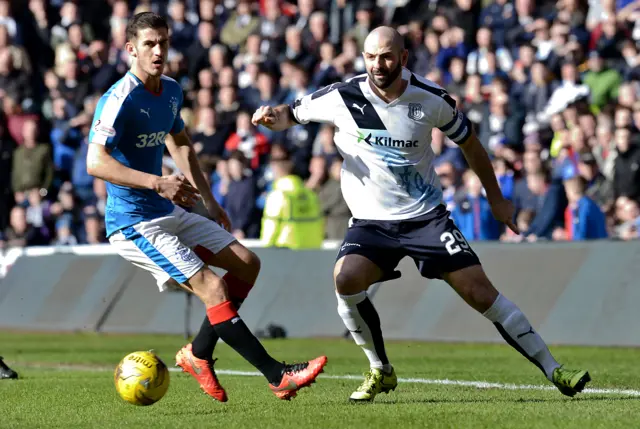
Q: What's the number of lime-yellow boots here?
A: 2